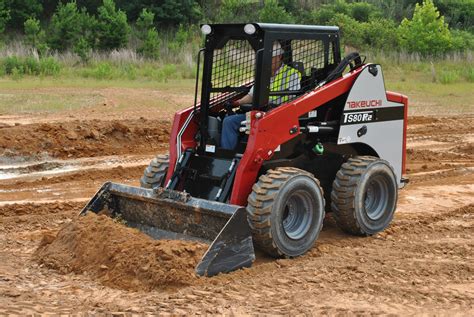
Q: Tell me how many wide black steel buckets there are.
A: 1